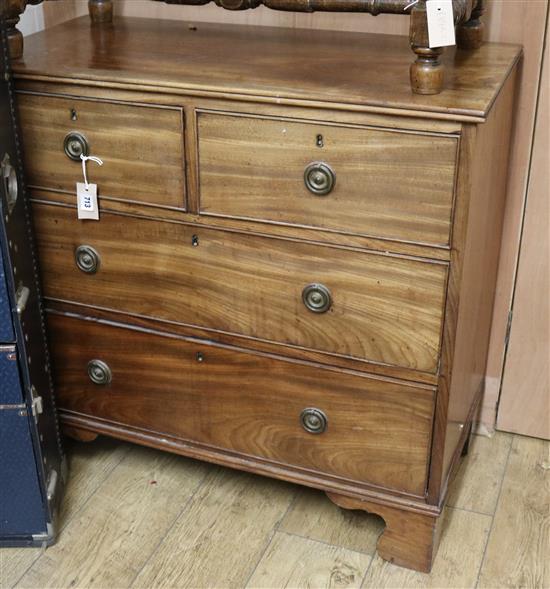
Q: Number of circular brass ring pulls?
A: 6